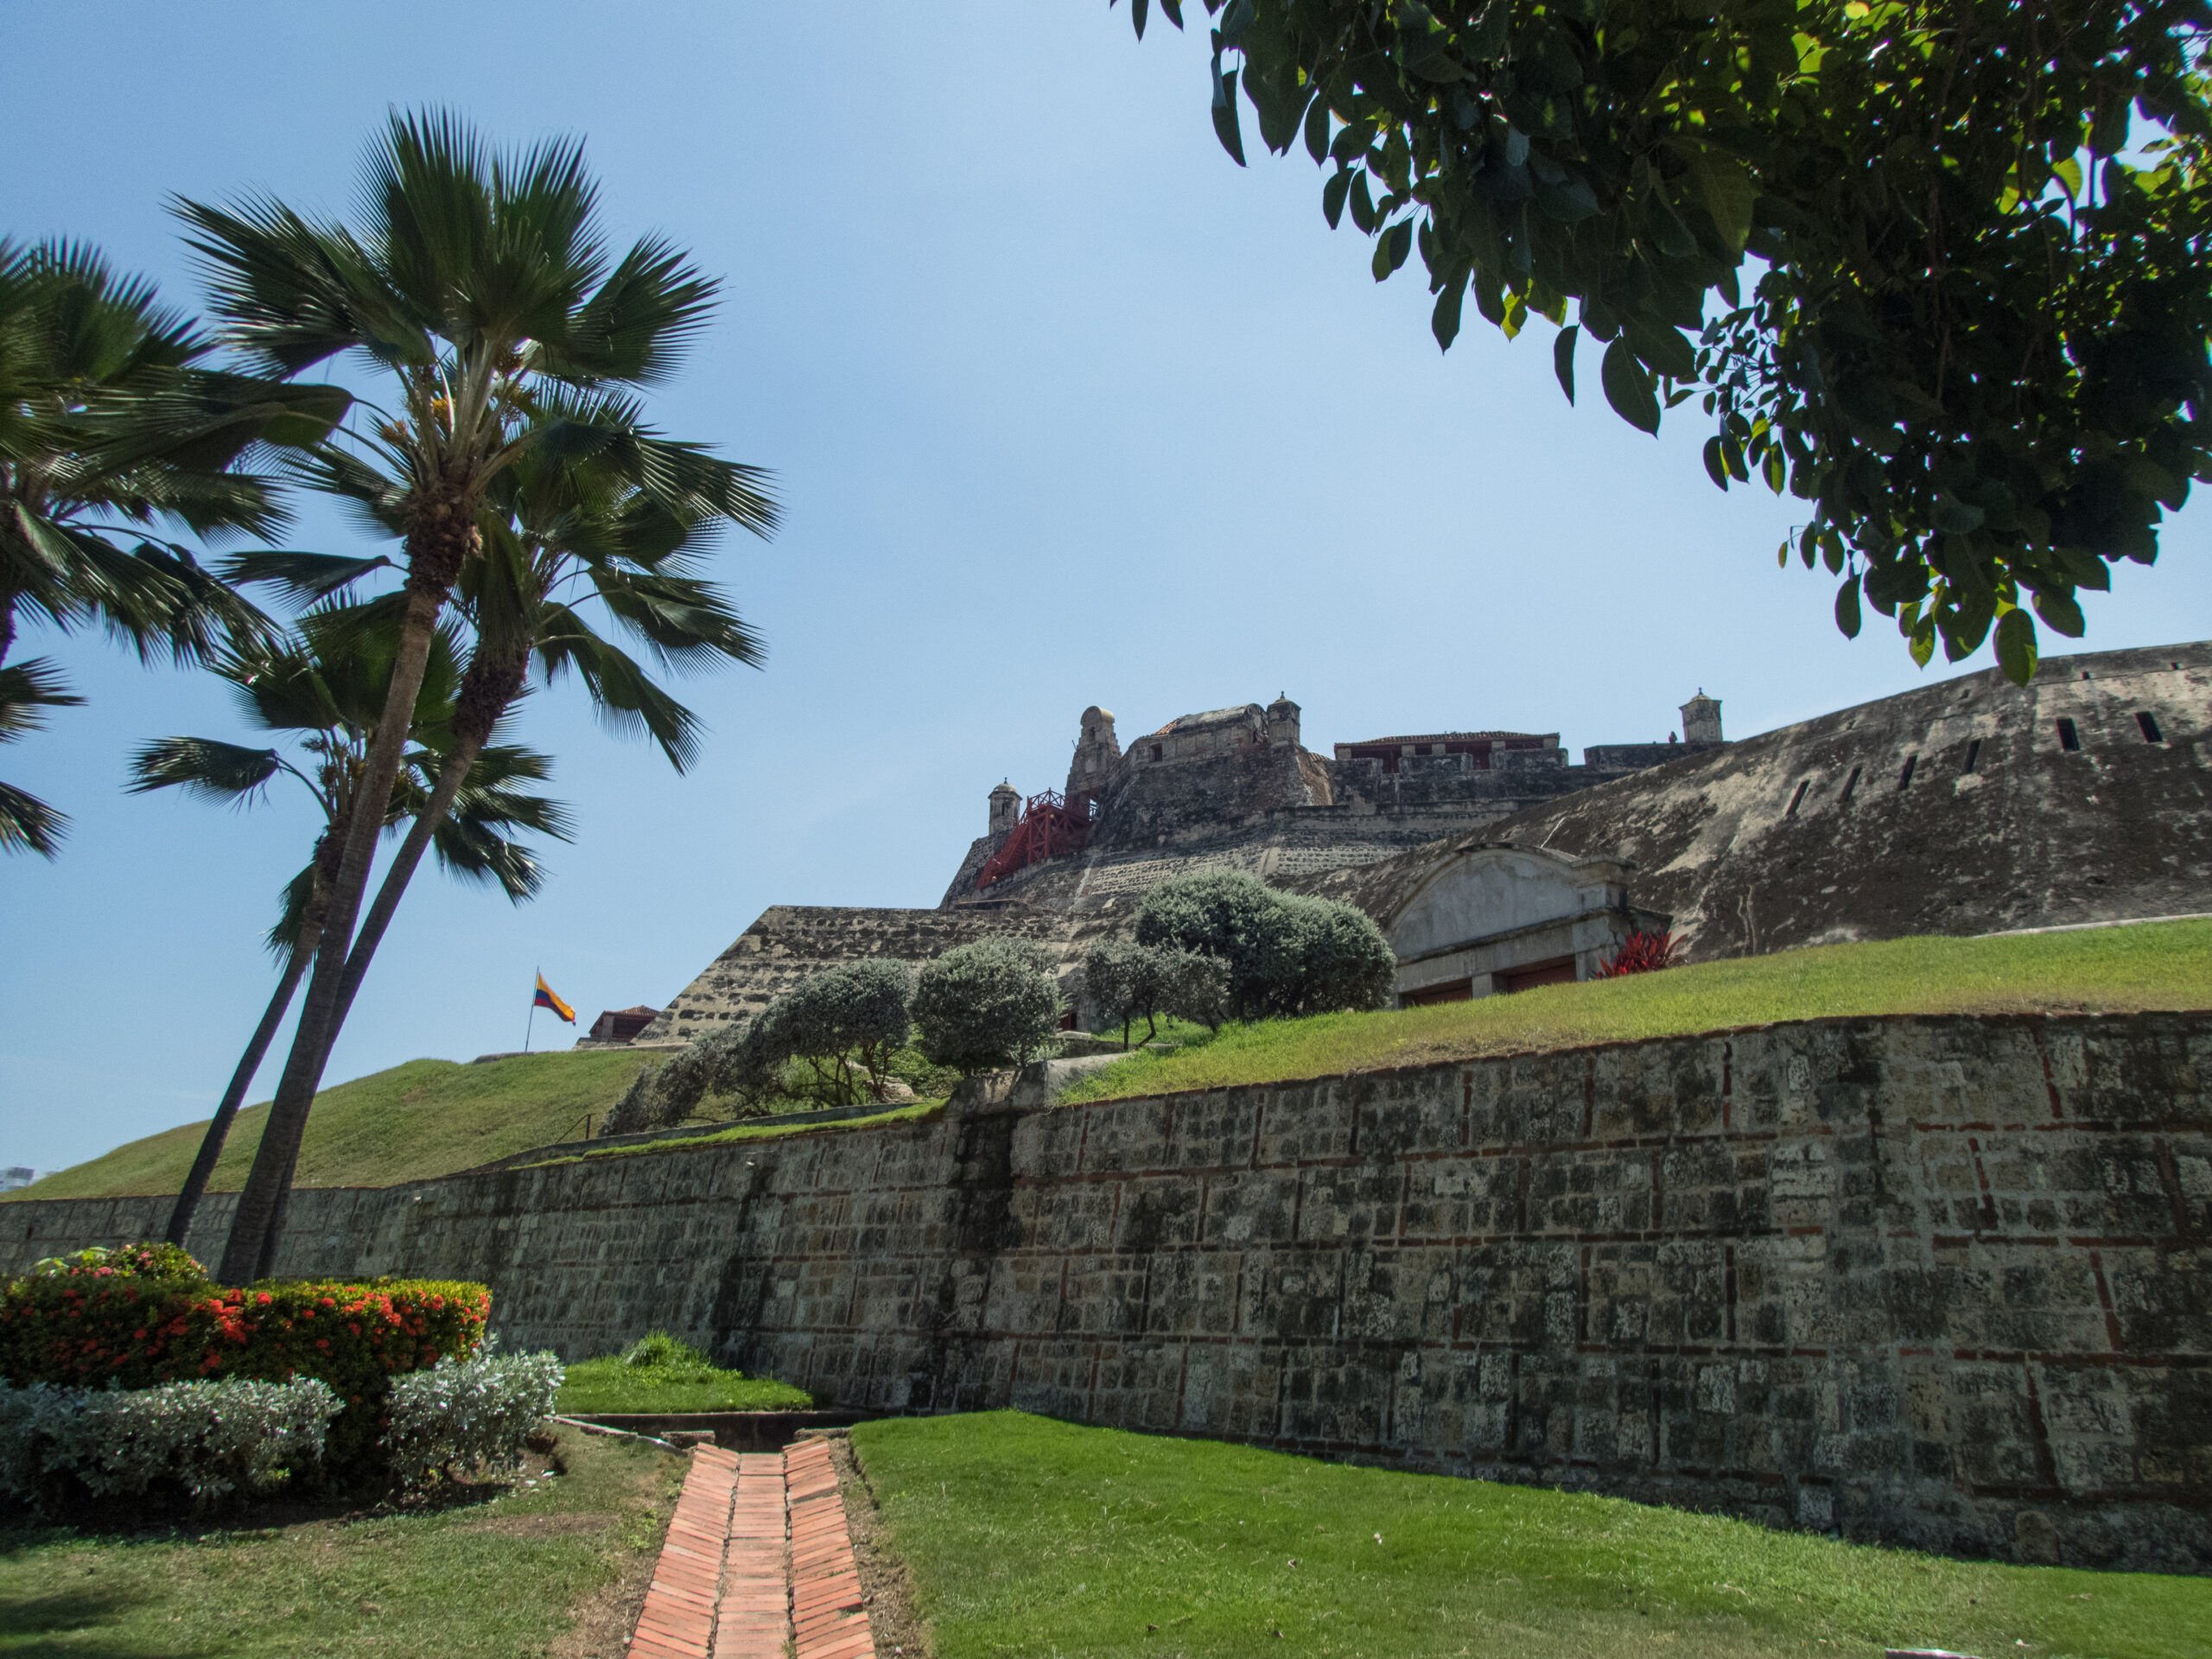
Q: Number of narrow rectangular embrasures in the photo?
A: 6